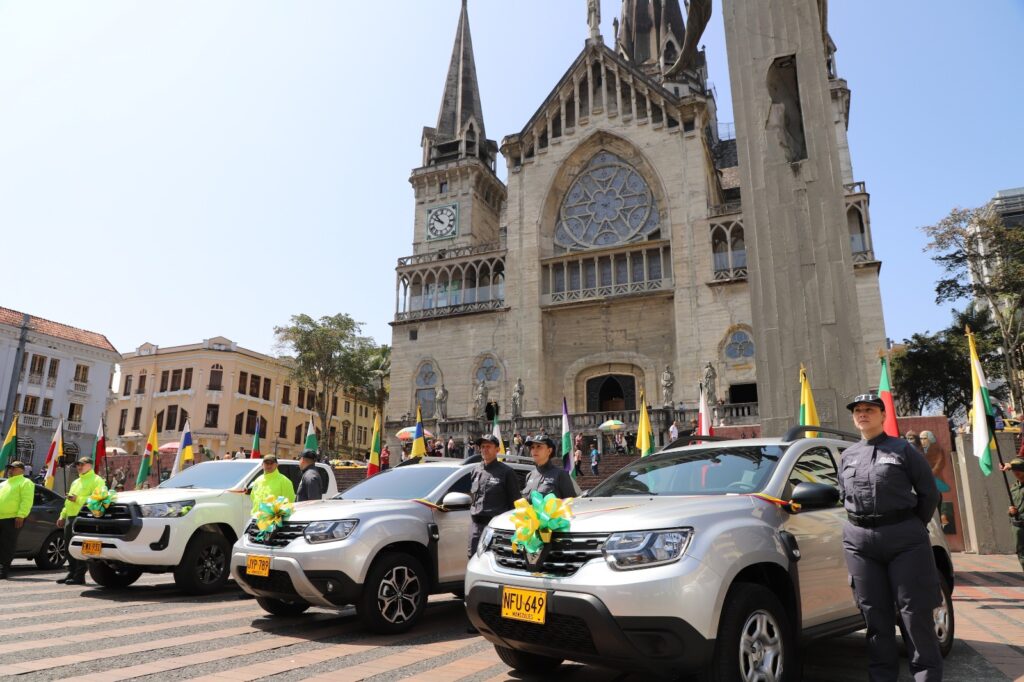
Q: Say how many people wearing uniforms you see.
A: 8